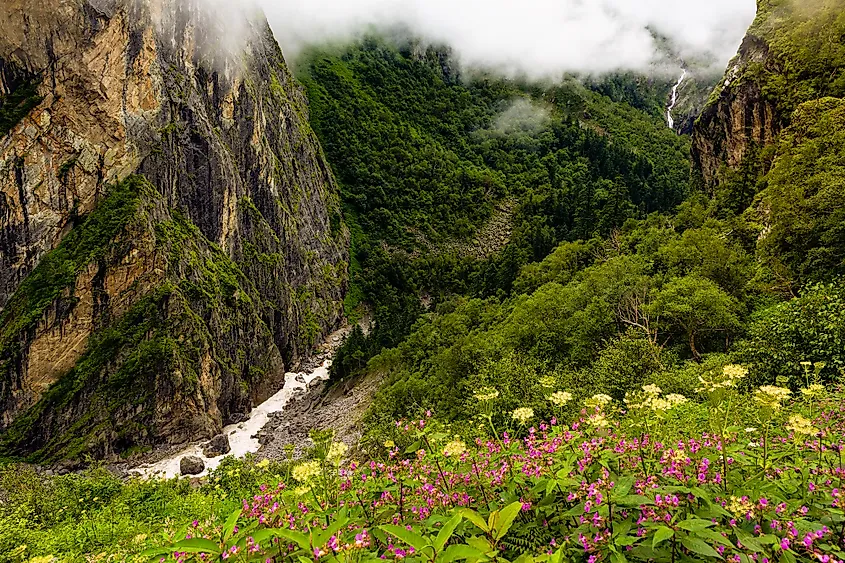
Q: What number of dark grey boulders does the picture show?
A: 2